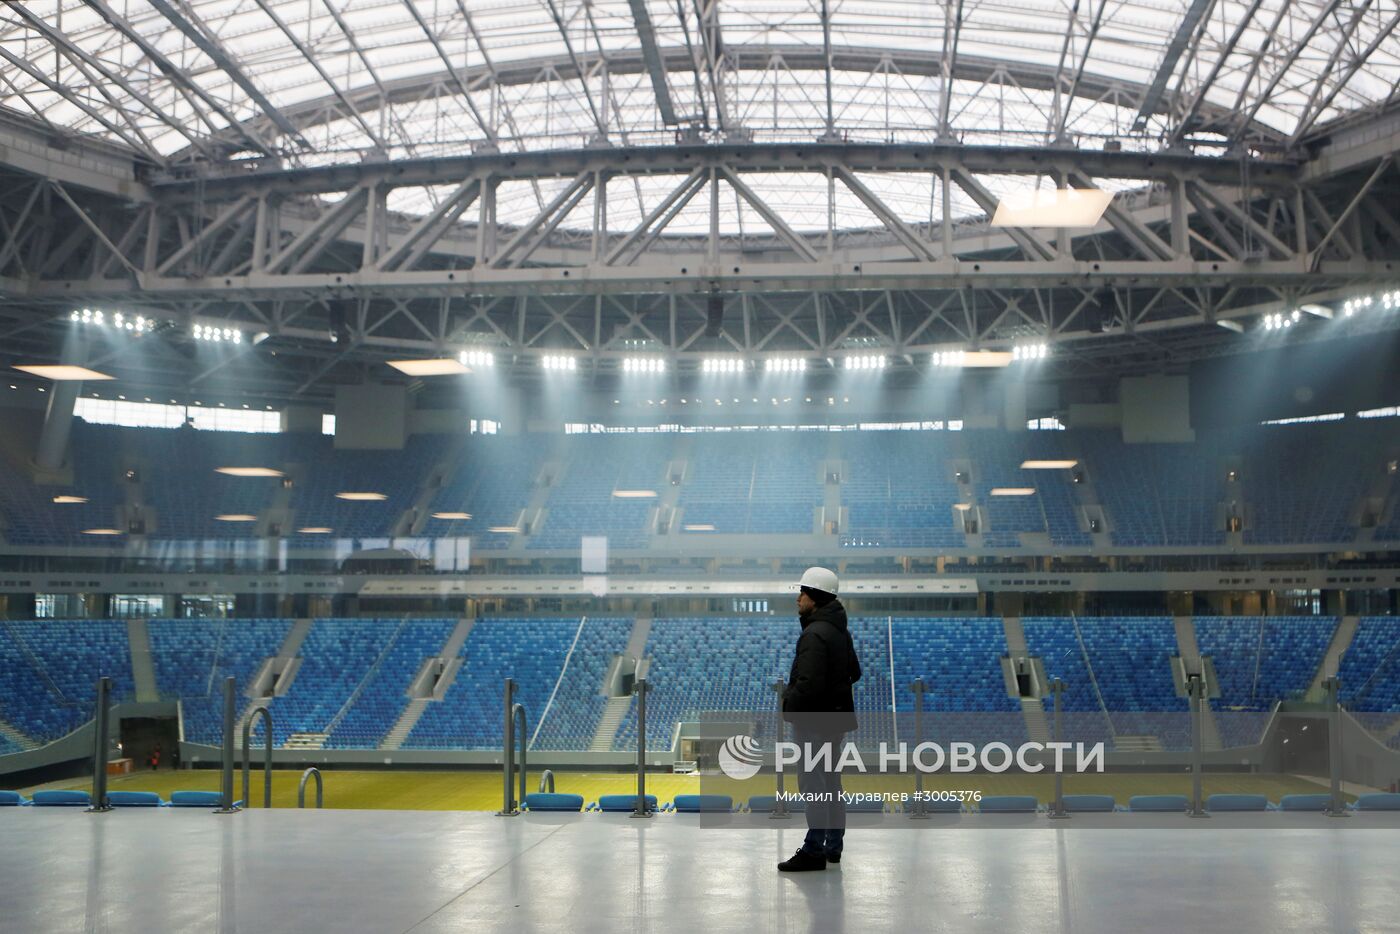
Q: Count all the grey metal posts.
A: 9